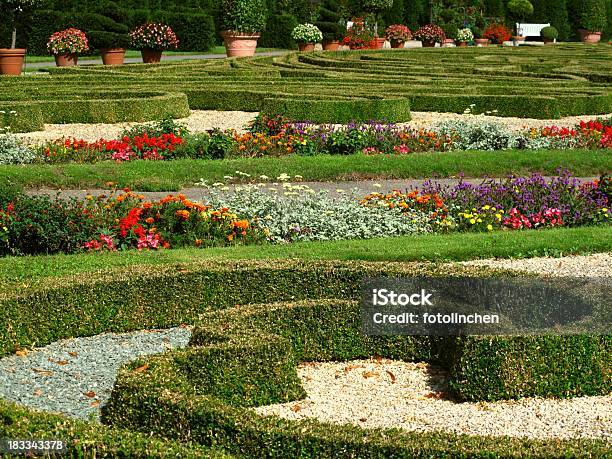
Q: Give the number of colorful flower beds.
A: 2